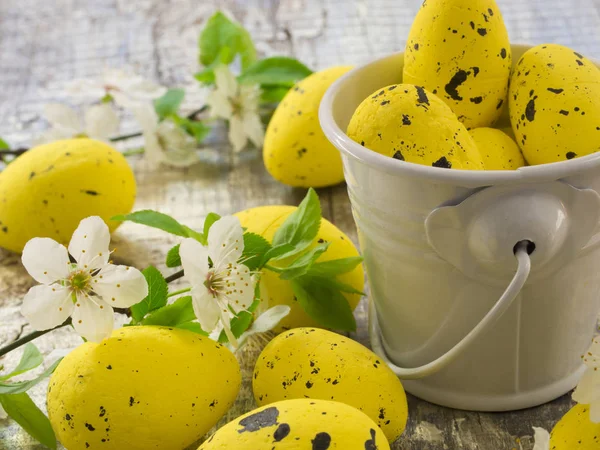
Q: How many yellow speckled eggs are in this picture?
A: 11